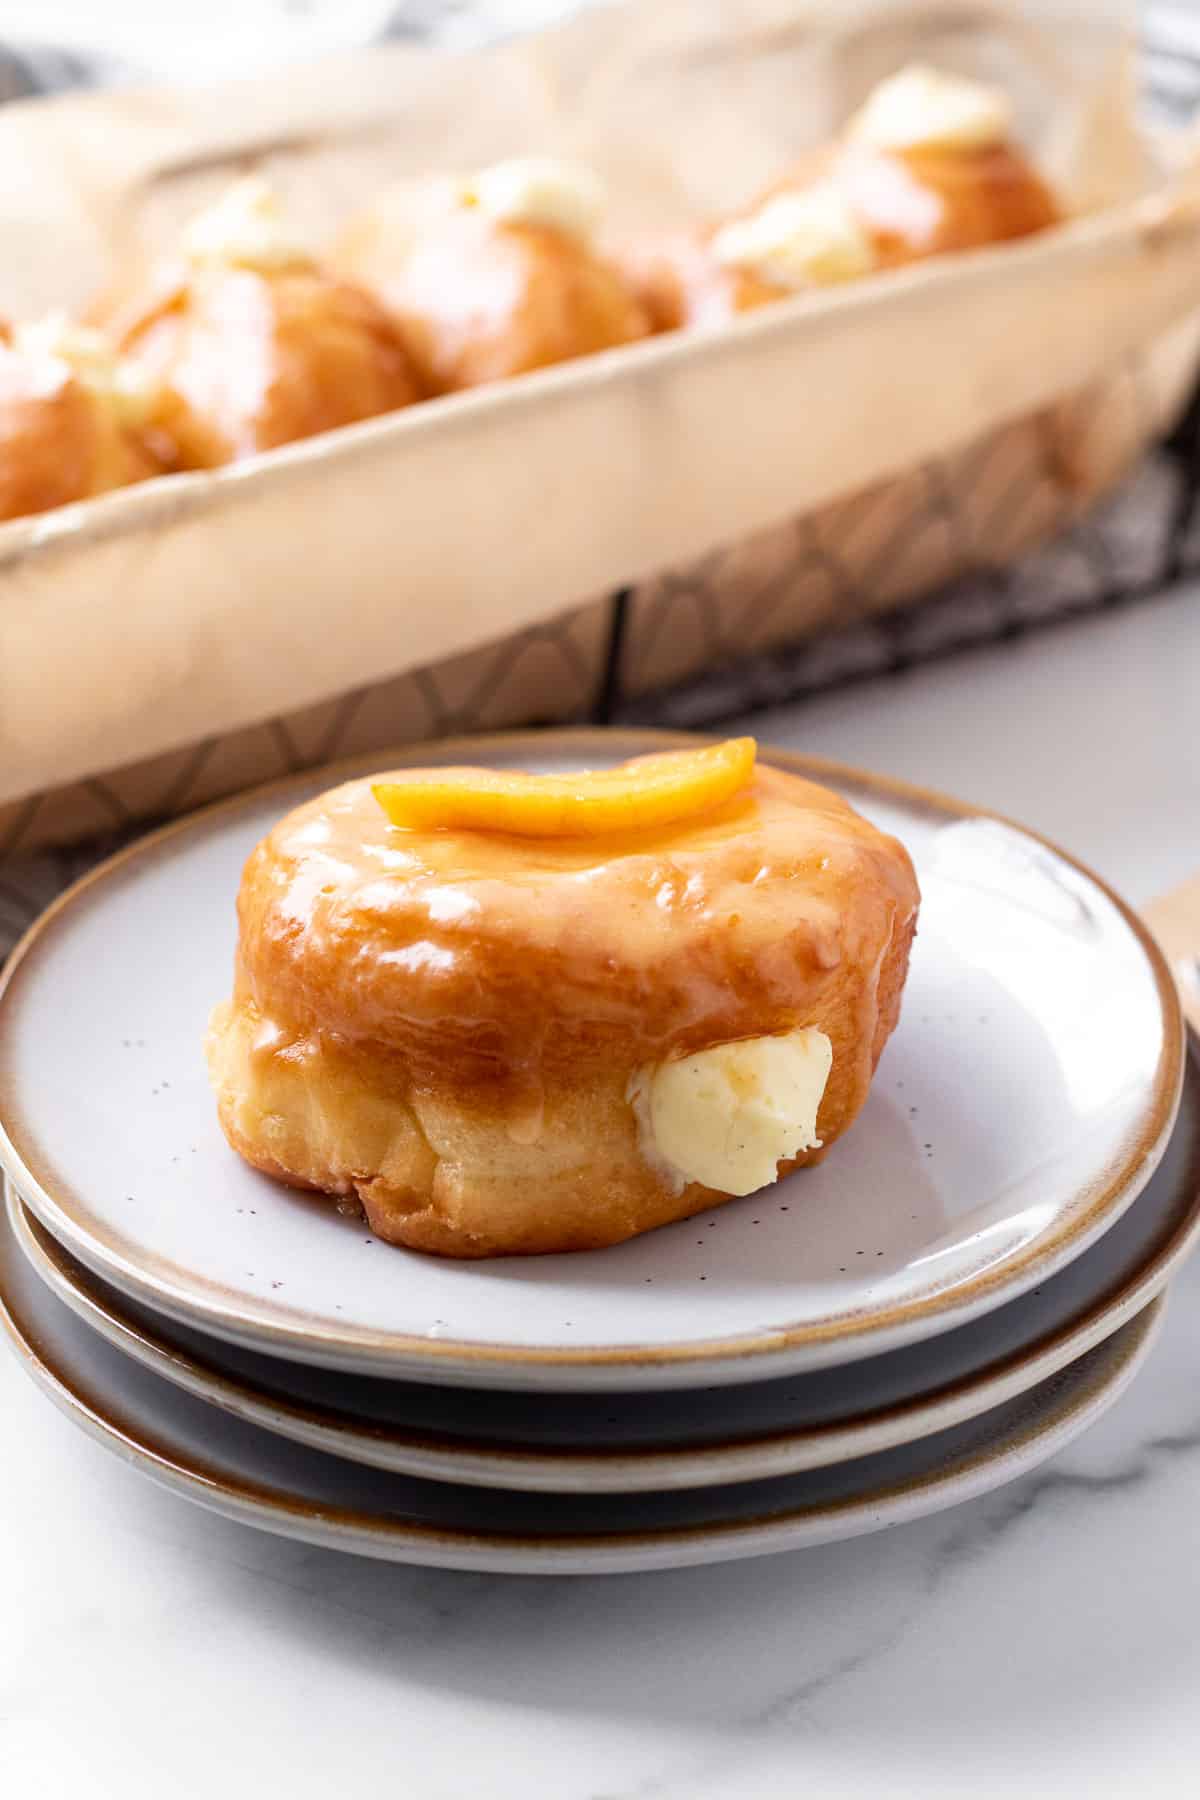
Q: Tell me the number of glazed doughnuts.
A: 6